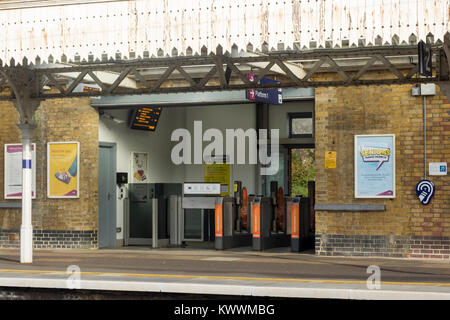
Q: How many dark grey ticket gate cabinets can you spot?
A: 3